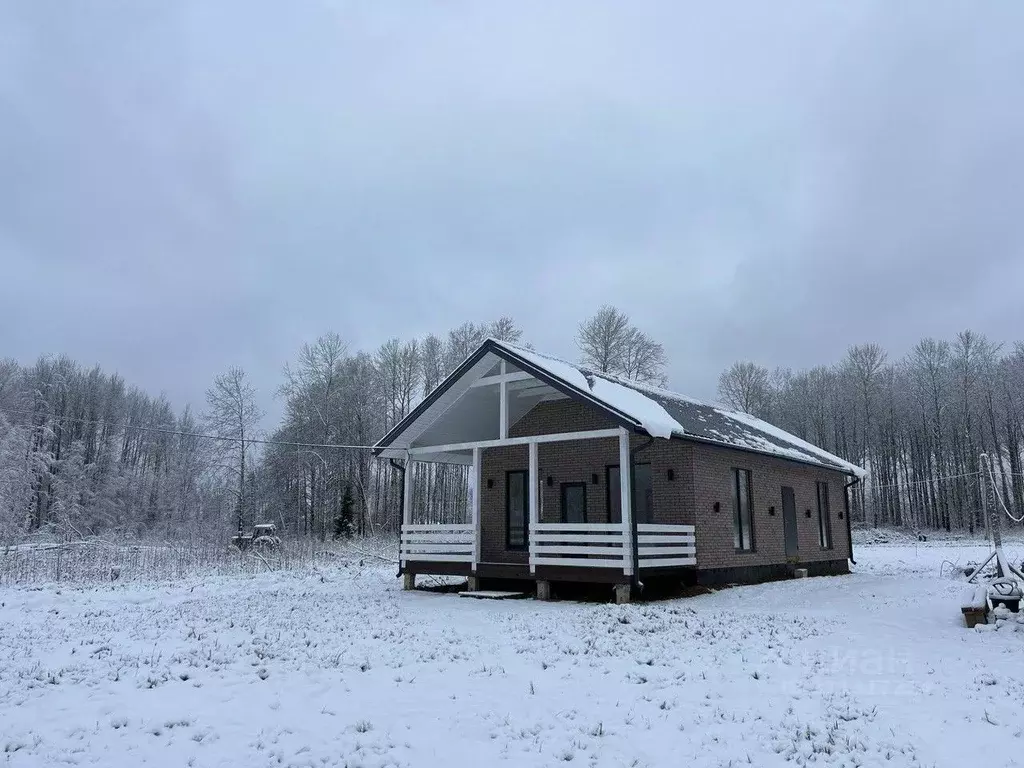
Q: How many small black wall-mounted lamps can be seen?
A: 8